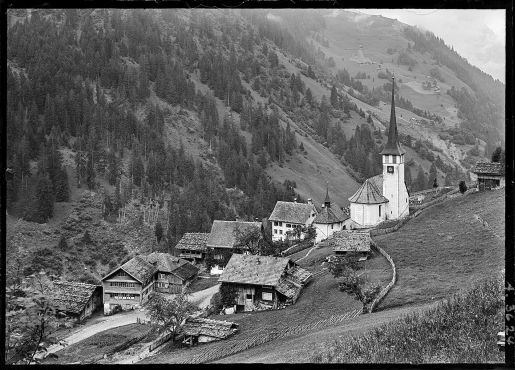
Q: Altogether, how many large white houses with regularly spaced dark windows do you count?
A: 1